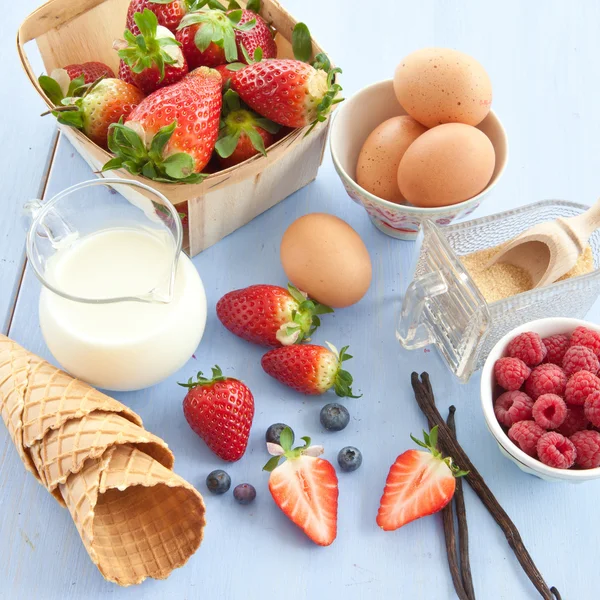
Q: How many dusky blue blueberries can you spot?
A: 5